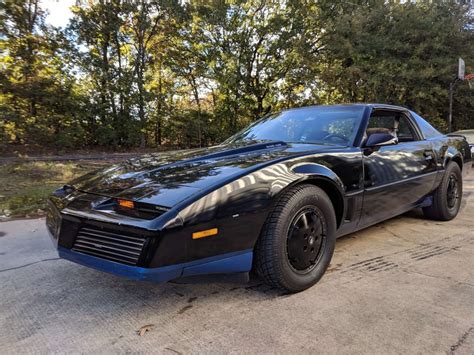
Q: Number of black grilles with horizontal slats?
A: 1